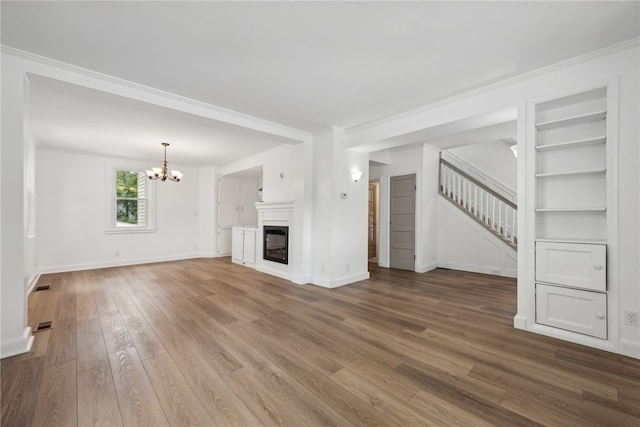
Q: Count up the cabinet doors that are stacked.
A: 2